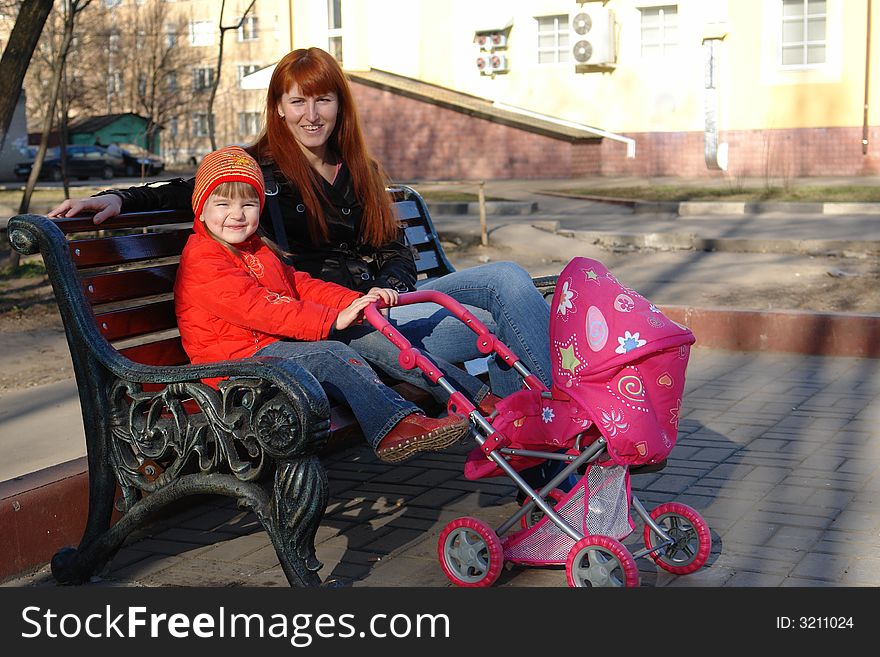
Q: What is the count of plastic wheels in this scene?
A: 4